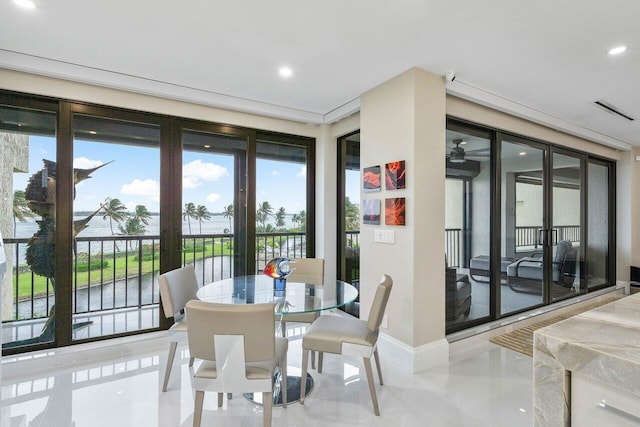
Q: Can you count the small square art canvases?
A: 4